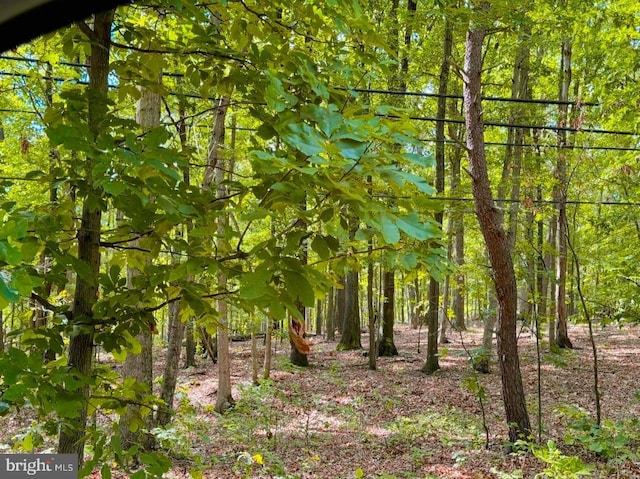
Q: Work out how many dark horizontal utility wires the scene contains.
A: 4